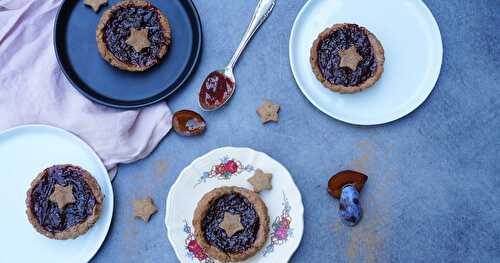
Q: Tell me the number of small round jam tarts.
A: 4